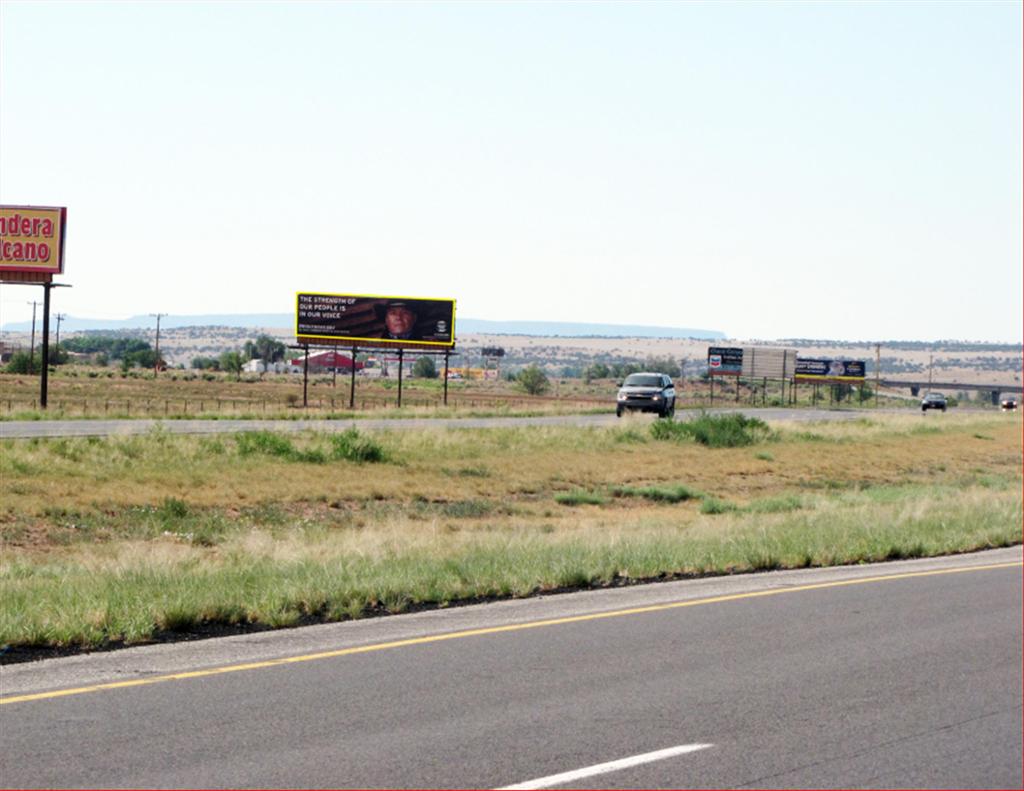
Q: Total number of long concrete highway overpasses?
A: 1